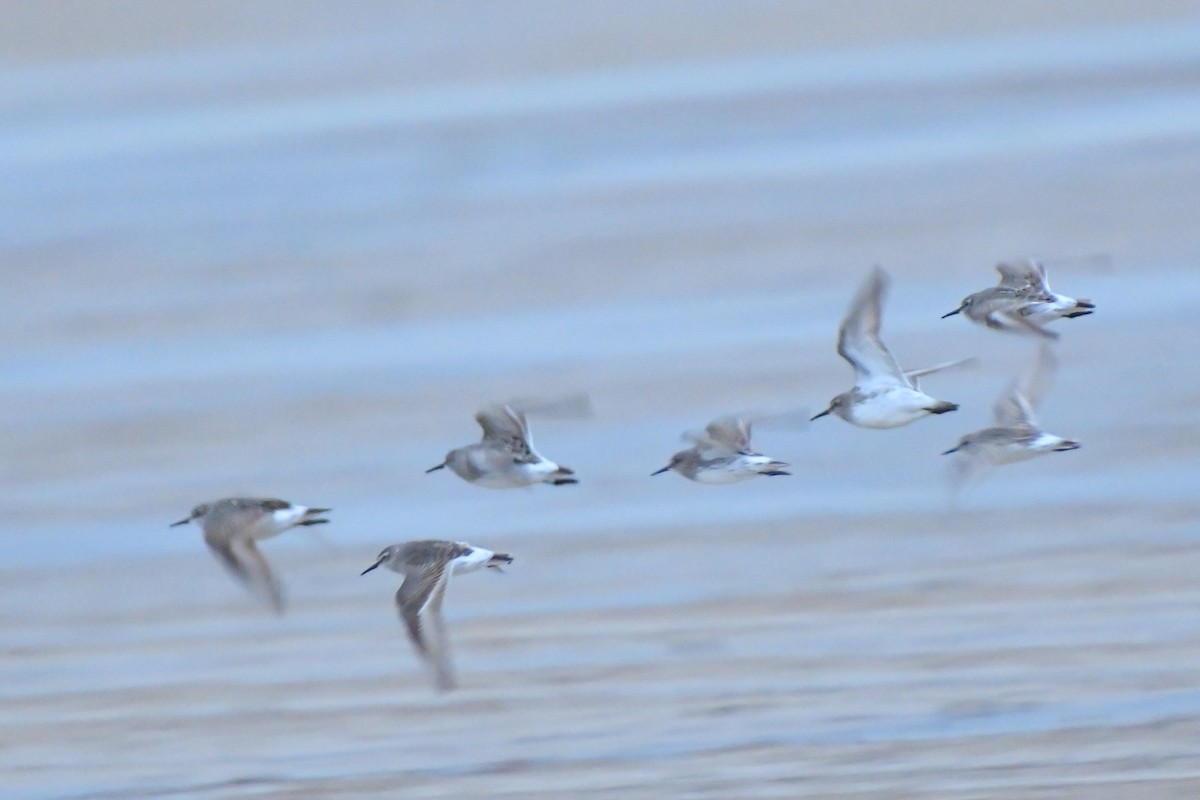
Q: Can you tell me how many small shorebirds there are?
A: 7